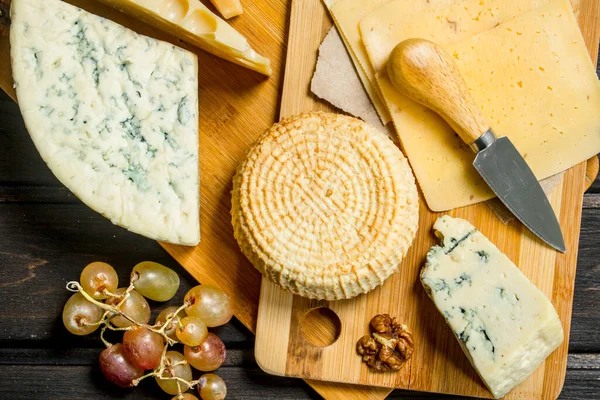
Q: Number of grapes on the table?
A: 13